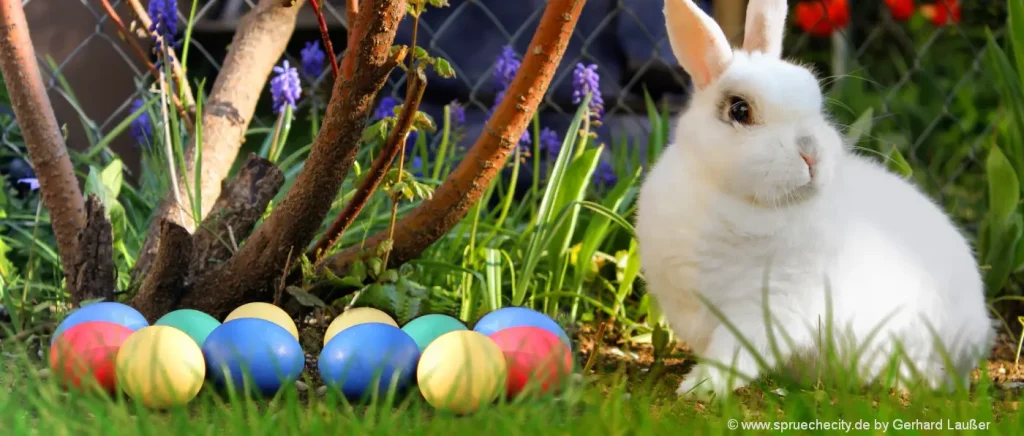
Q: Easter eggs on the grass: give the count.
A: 12